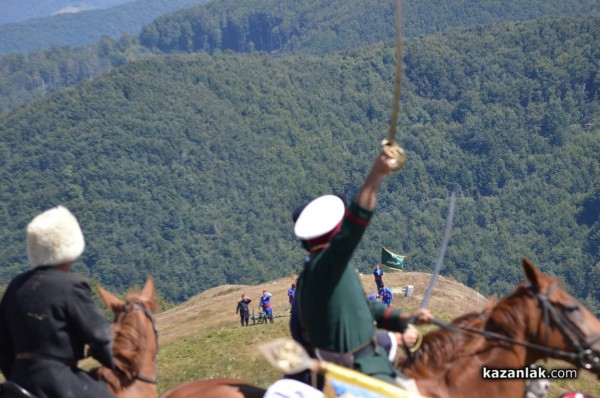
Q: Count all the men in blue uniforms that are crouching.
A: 2